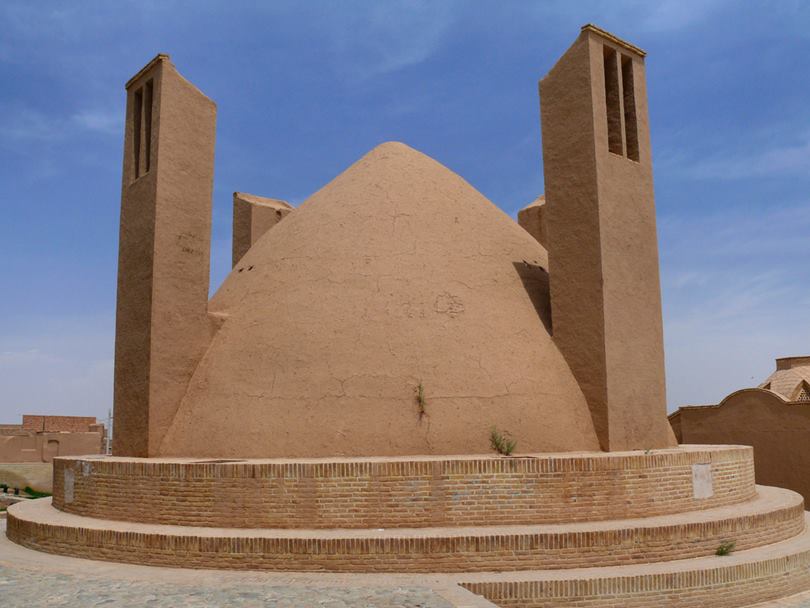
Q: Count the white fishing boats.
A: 0